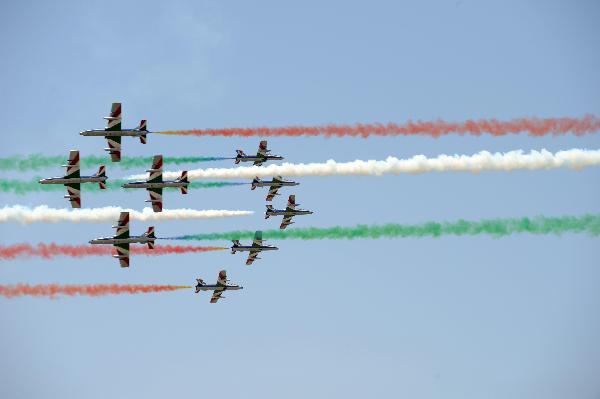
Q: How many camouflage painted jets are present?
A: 0